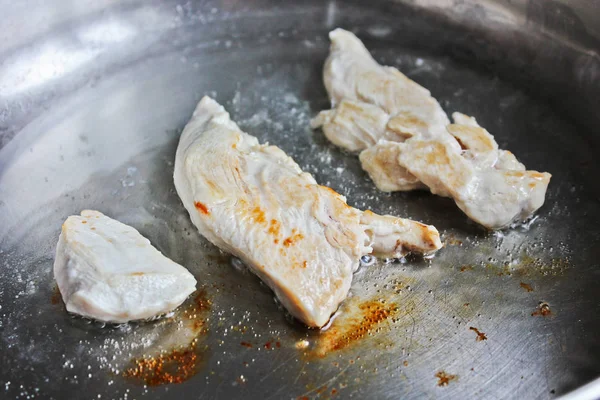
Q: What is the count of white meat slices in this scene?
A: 3